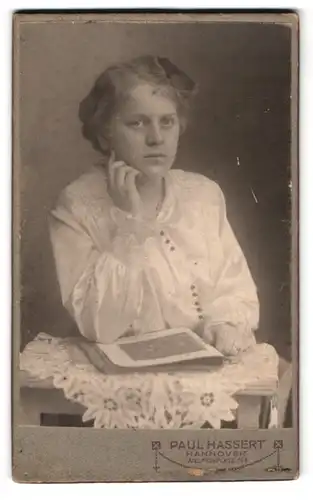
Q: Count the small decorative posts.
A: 2